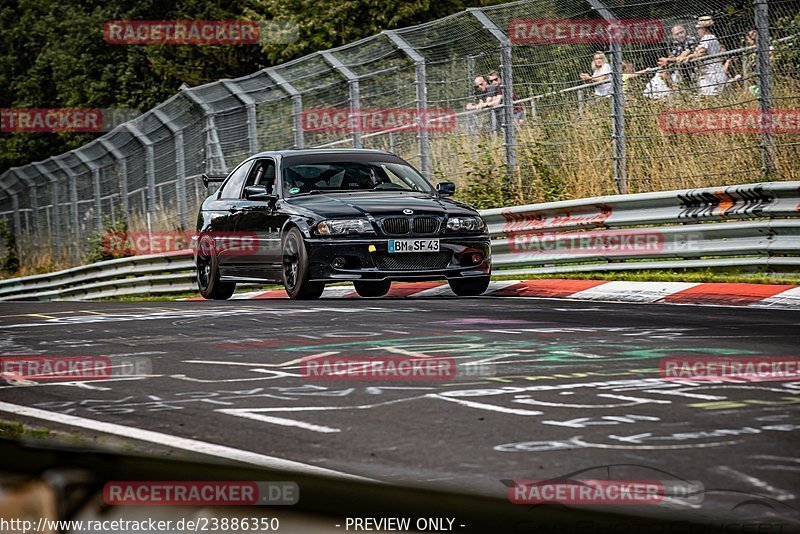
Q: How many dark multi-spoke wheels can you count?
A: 2